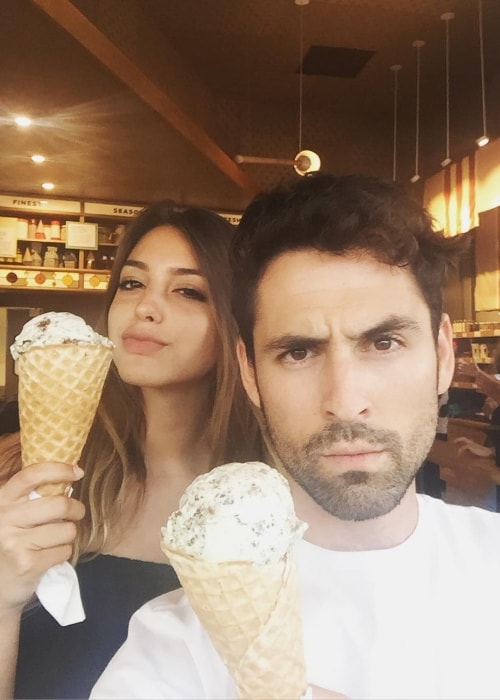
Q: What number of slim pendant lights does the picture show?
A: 4